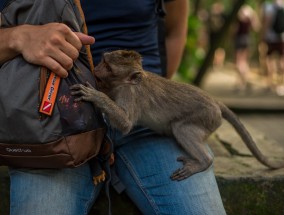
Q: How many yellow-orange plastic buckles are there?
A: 1